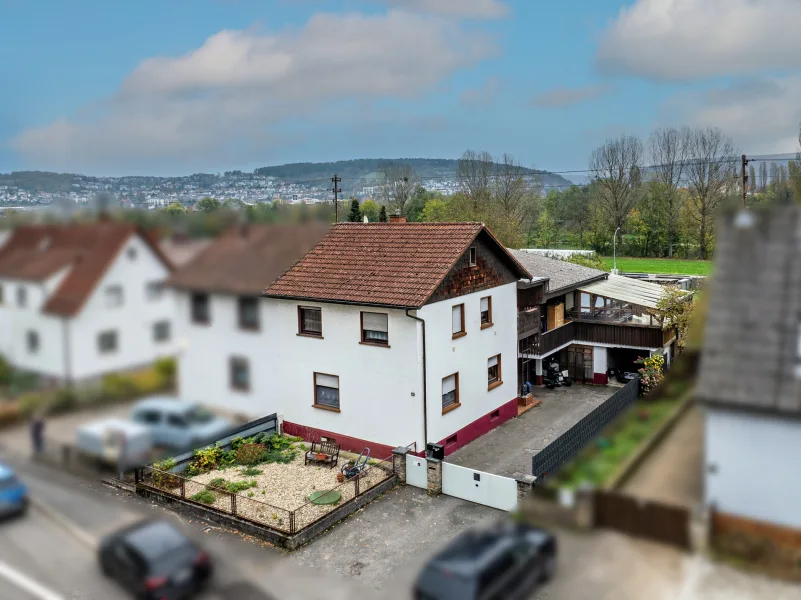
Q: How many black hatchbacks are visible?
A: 2